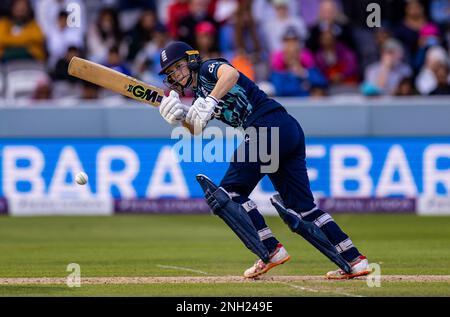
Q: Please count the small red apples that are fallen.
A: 0